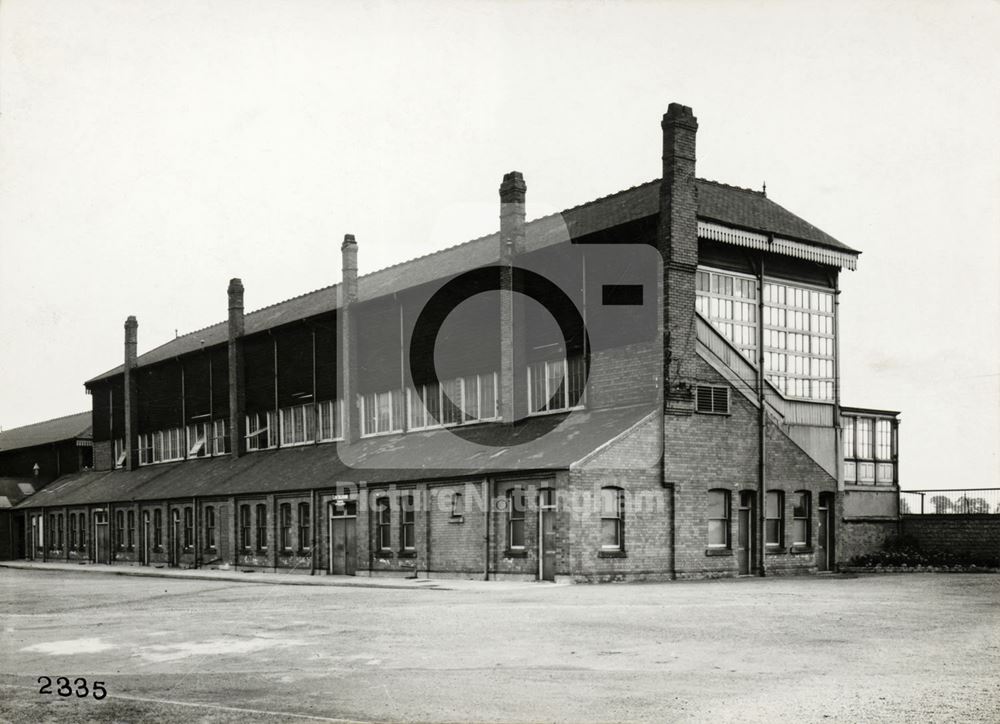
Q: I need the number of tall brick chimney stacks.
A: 5